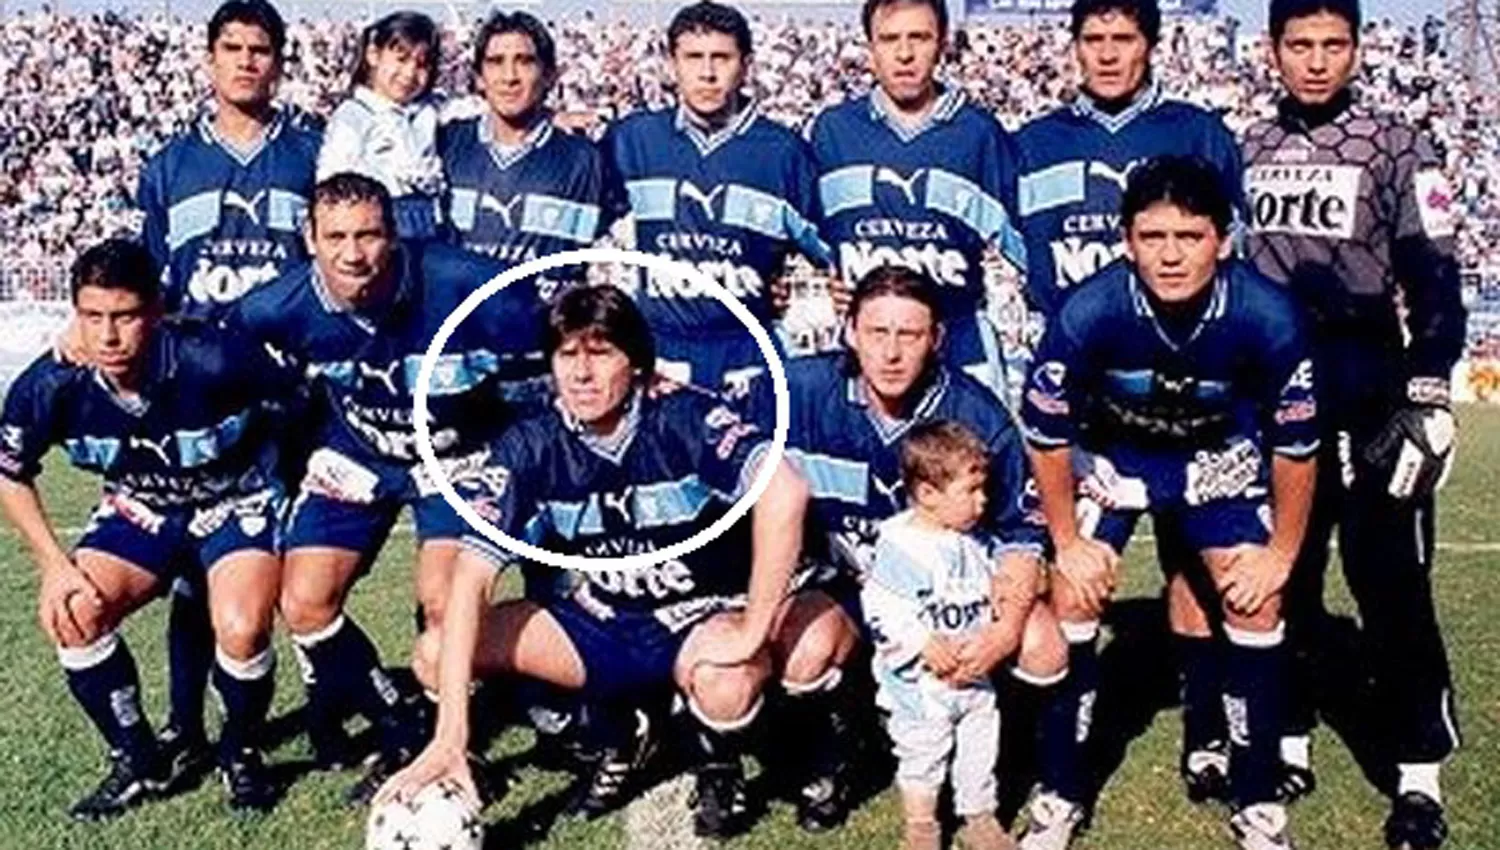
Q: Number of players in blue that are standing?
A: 5